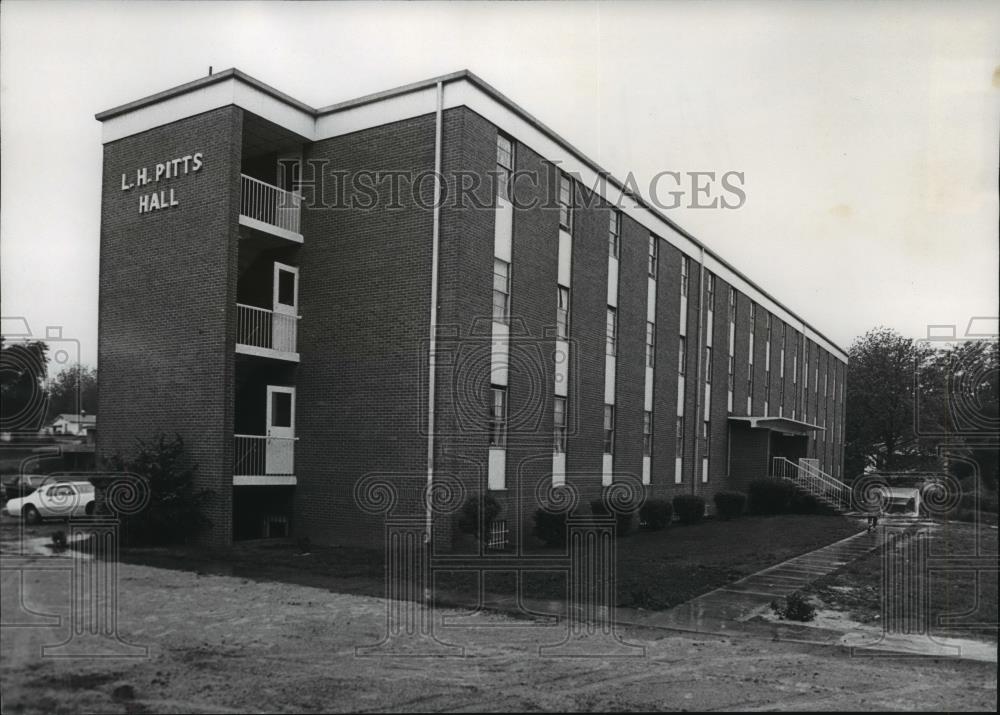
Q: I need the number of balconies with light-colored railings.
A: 3